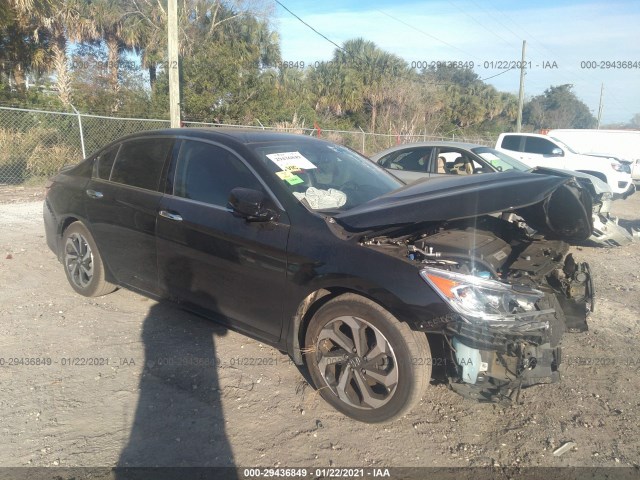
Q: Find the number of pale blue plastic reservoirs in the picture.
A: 1